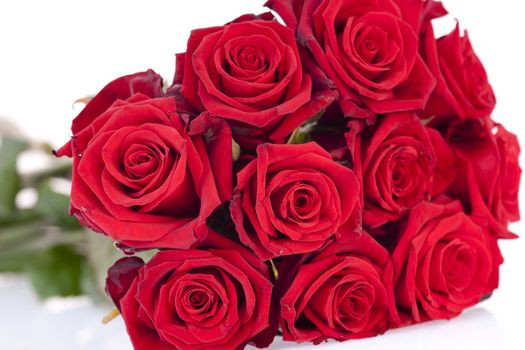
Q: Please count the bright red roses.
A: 10